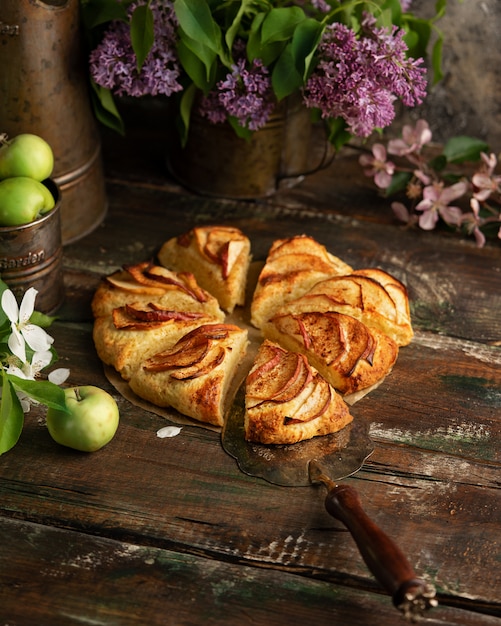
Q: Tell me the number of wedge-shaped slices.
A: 8